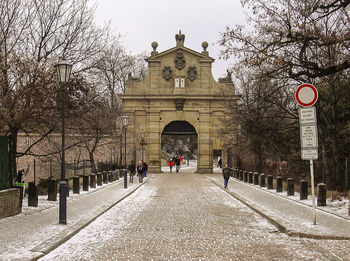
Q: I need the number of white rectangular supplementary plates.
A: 3